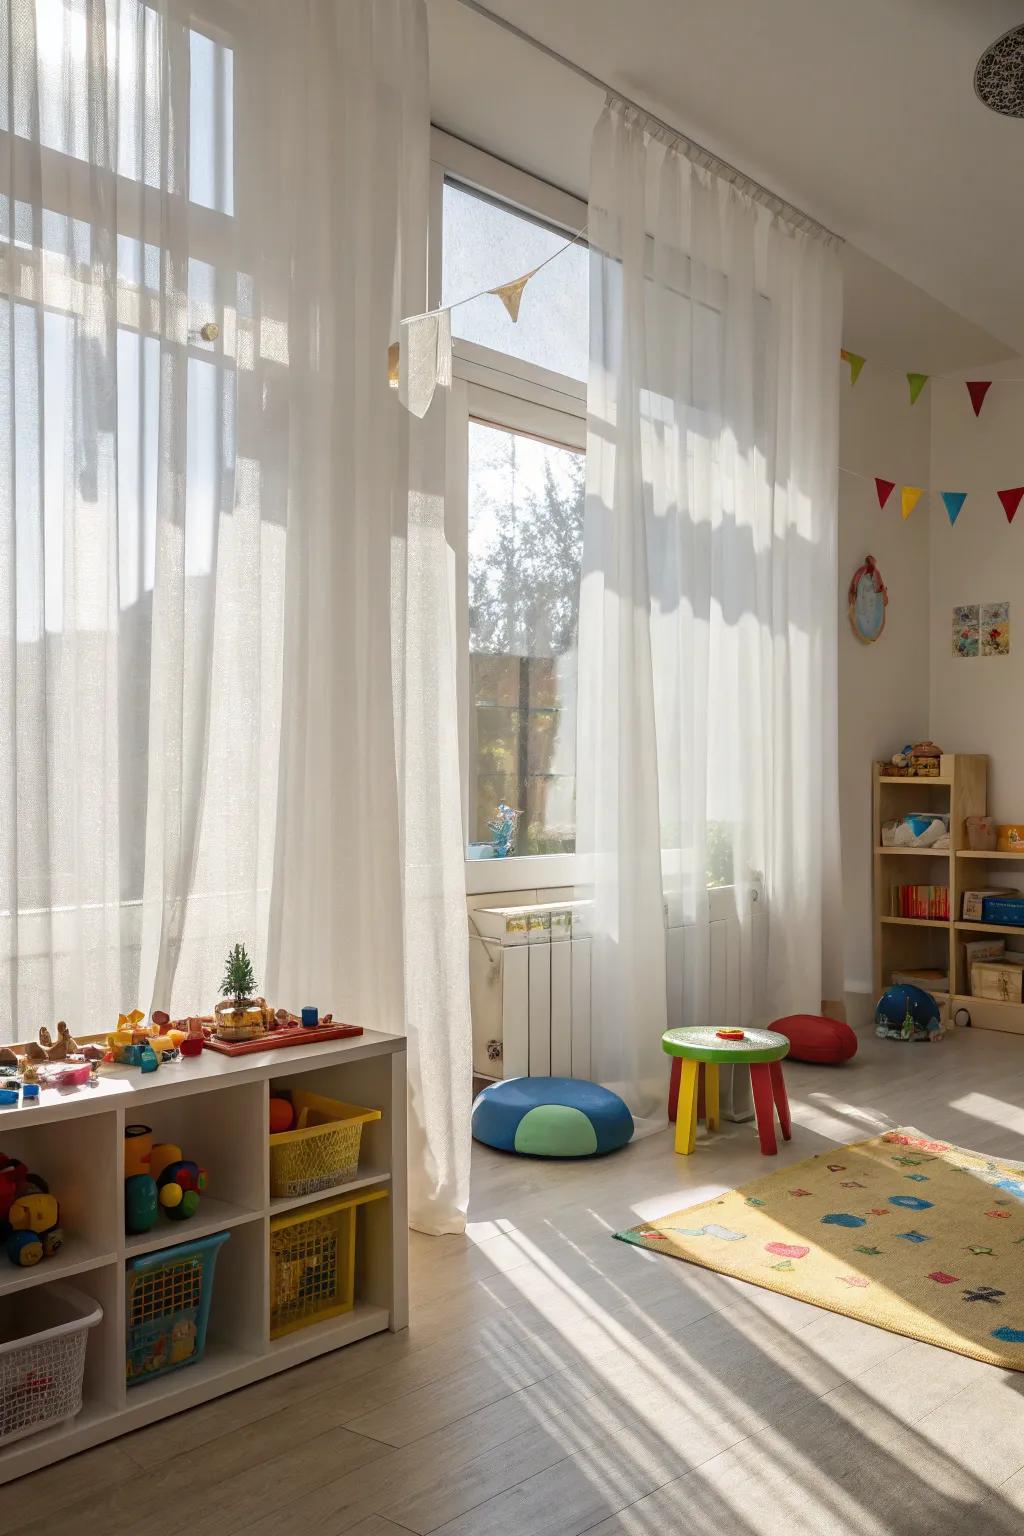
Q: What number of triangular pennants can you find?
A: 8